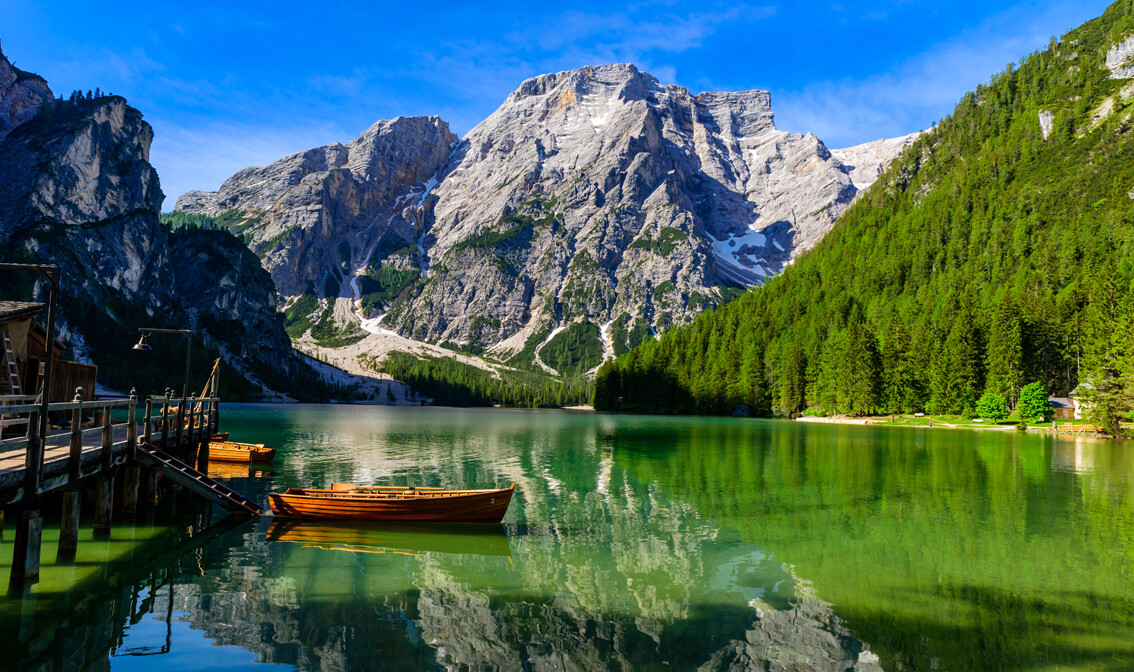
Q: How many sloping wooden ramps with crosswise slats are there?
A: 1